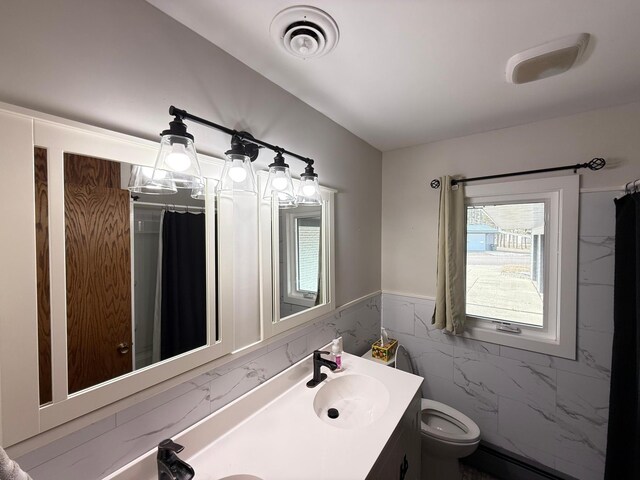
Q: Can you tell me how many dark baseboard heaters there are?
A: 1